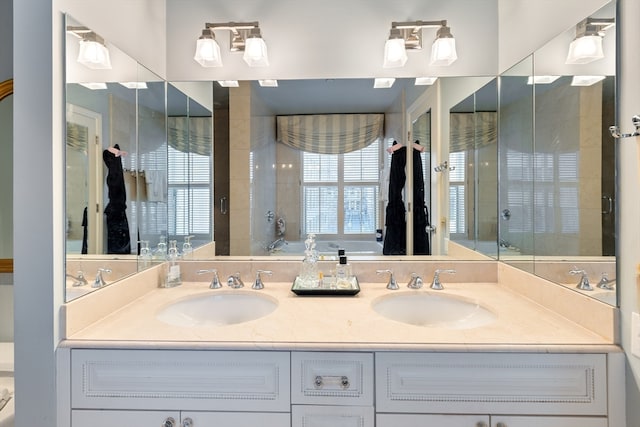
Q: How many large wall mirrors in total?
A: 3